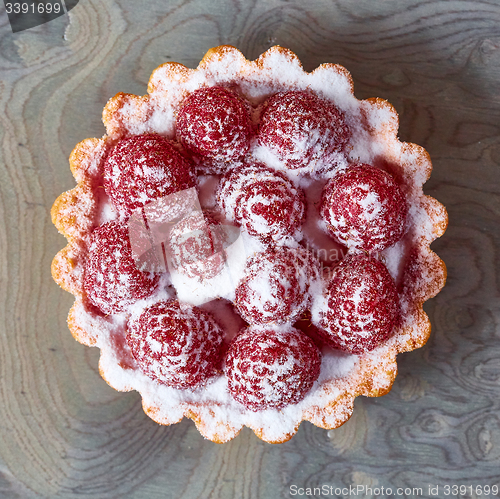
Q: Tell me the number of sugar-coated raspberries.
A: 11